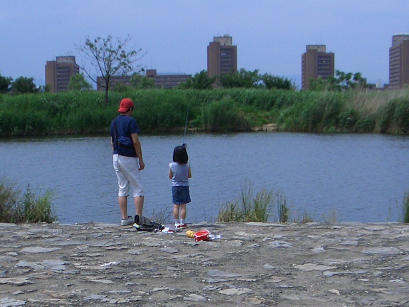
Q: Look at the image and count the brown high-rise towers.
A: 4